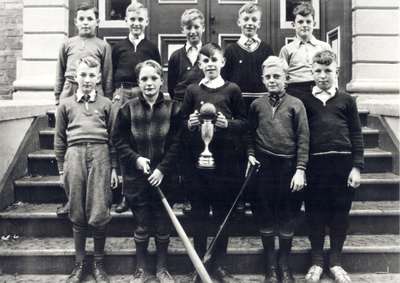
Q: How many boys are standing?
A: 10